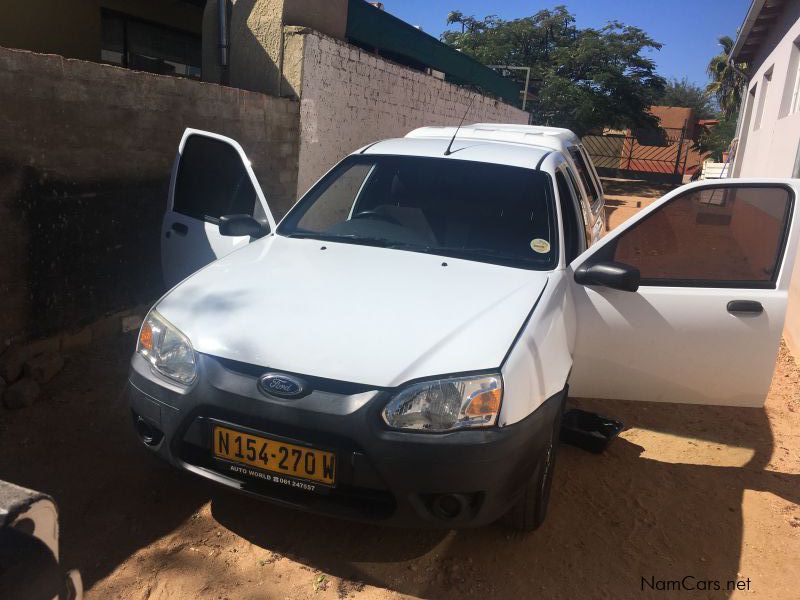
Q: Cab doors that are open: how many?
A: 2